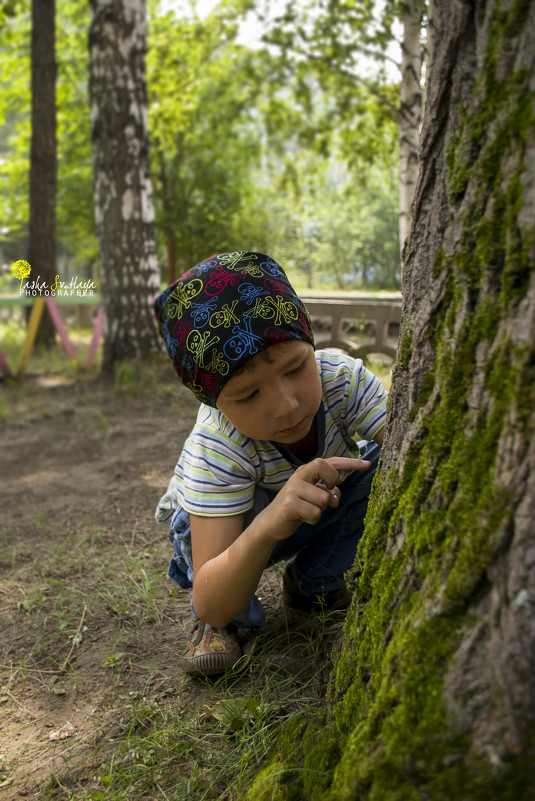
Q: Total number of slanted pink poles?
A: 3